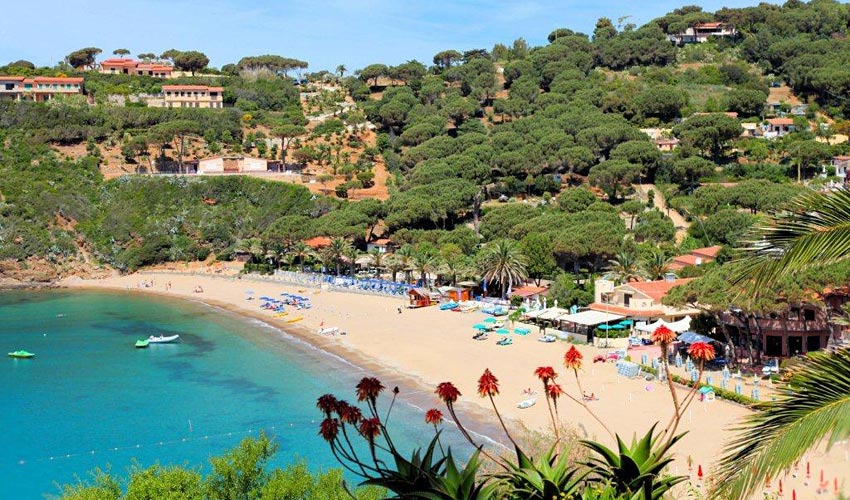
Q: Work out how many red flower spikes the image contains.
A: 14